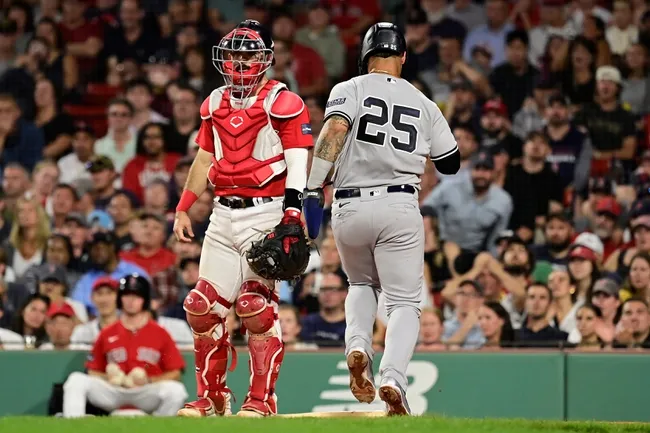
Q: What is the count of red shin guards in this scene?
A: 2